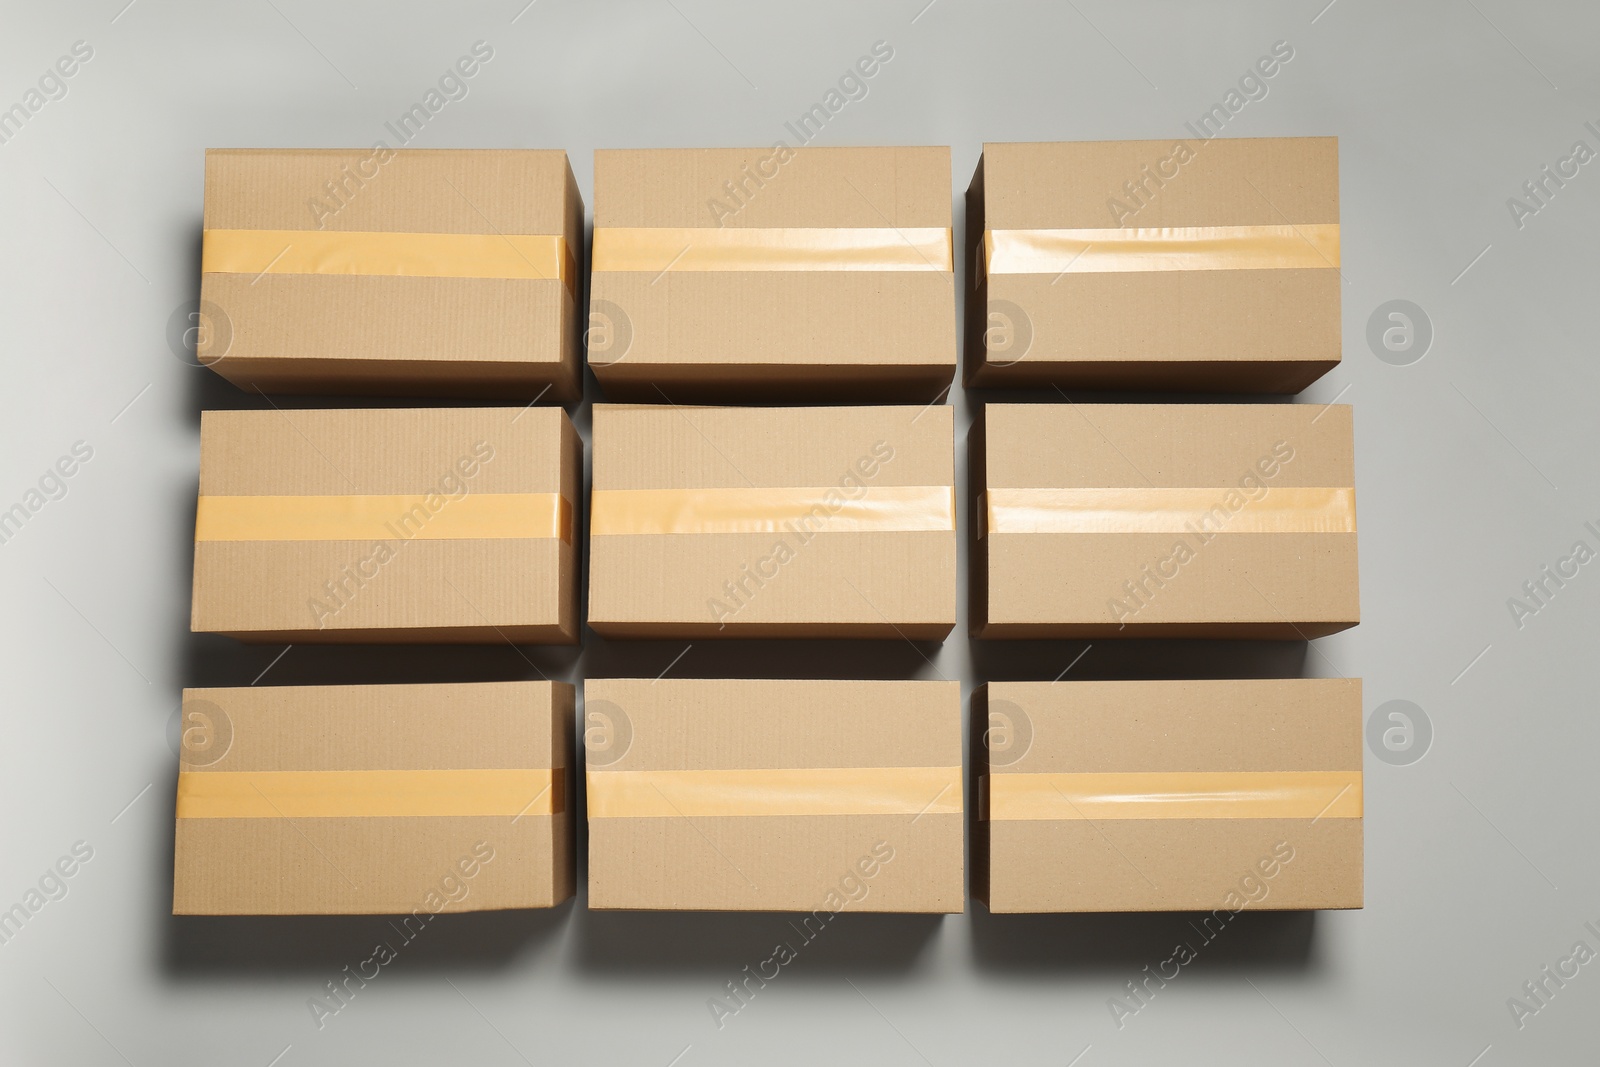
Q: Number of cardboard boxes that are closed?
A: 9